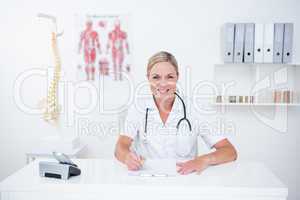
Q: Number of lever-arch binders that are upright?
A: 7